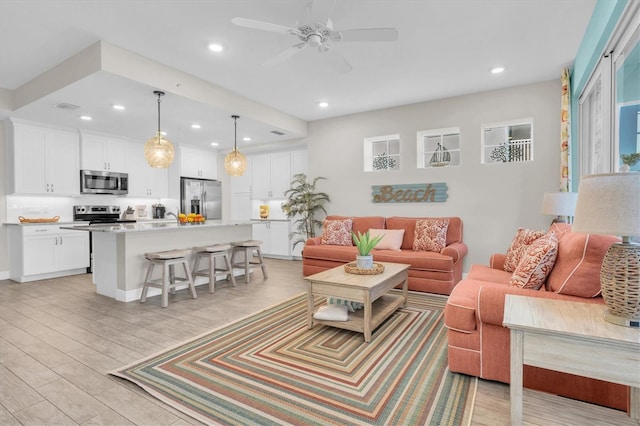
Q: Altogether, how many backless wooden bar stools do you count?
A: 3